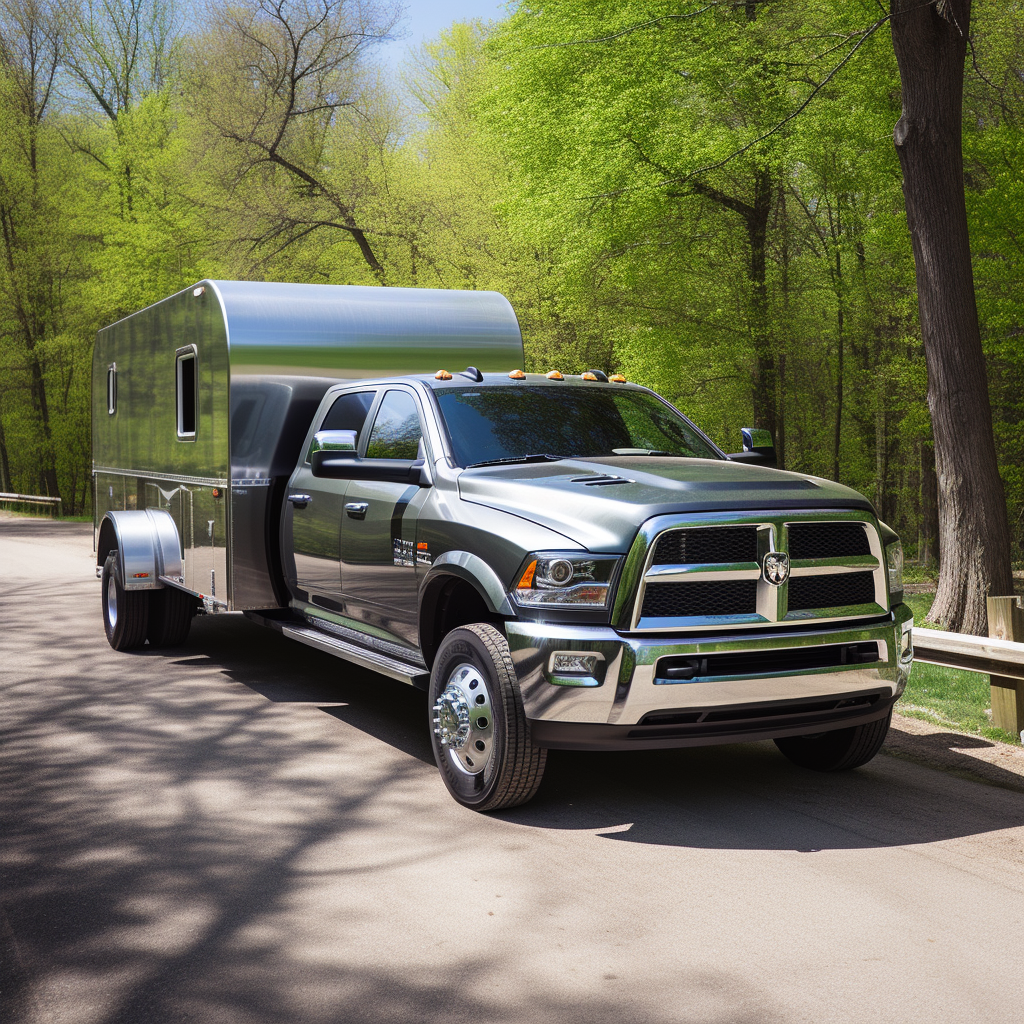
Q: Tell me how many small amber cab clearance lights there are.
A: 5